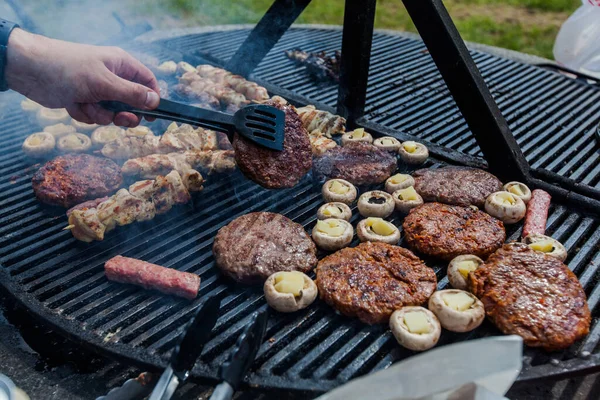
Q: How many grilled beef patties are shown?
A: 8